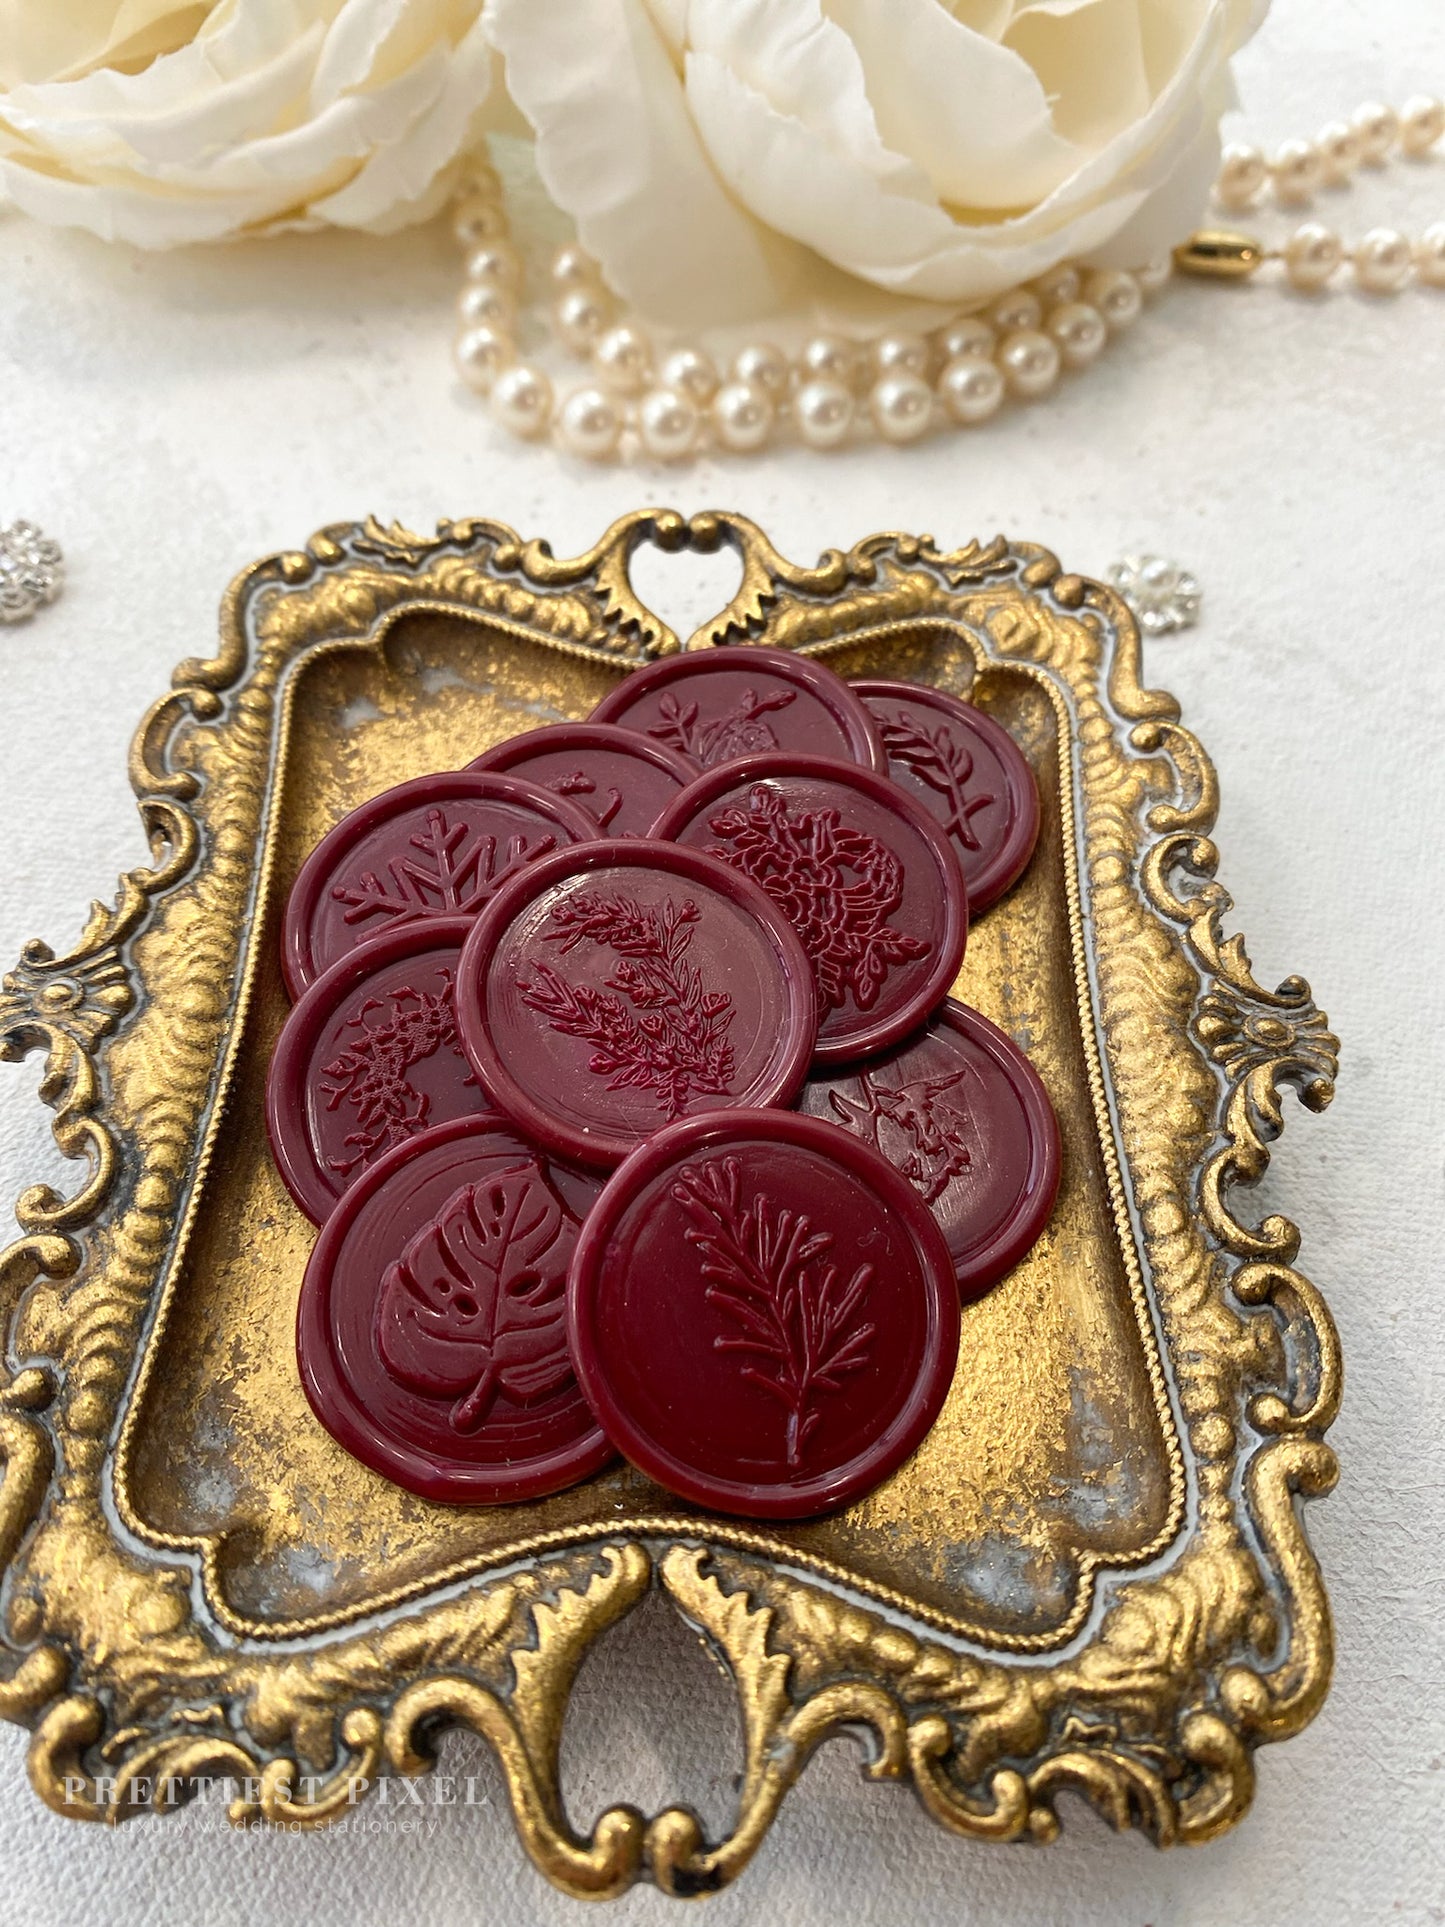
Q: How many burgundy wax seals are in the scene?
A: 10